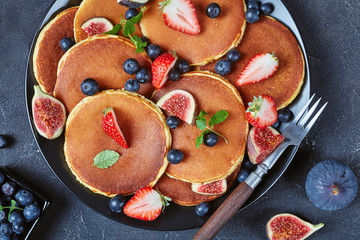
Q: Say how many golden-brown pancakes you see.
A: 8